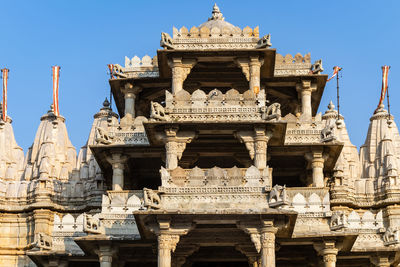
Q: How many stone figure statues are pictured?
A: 14